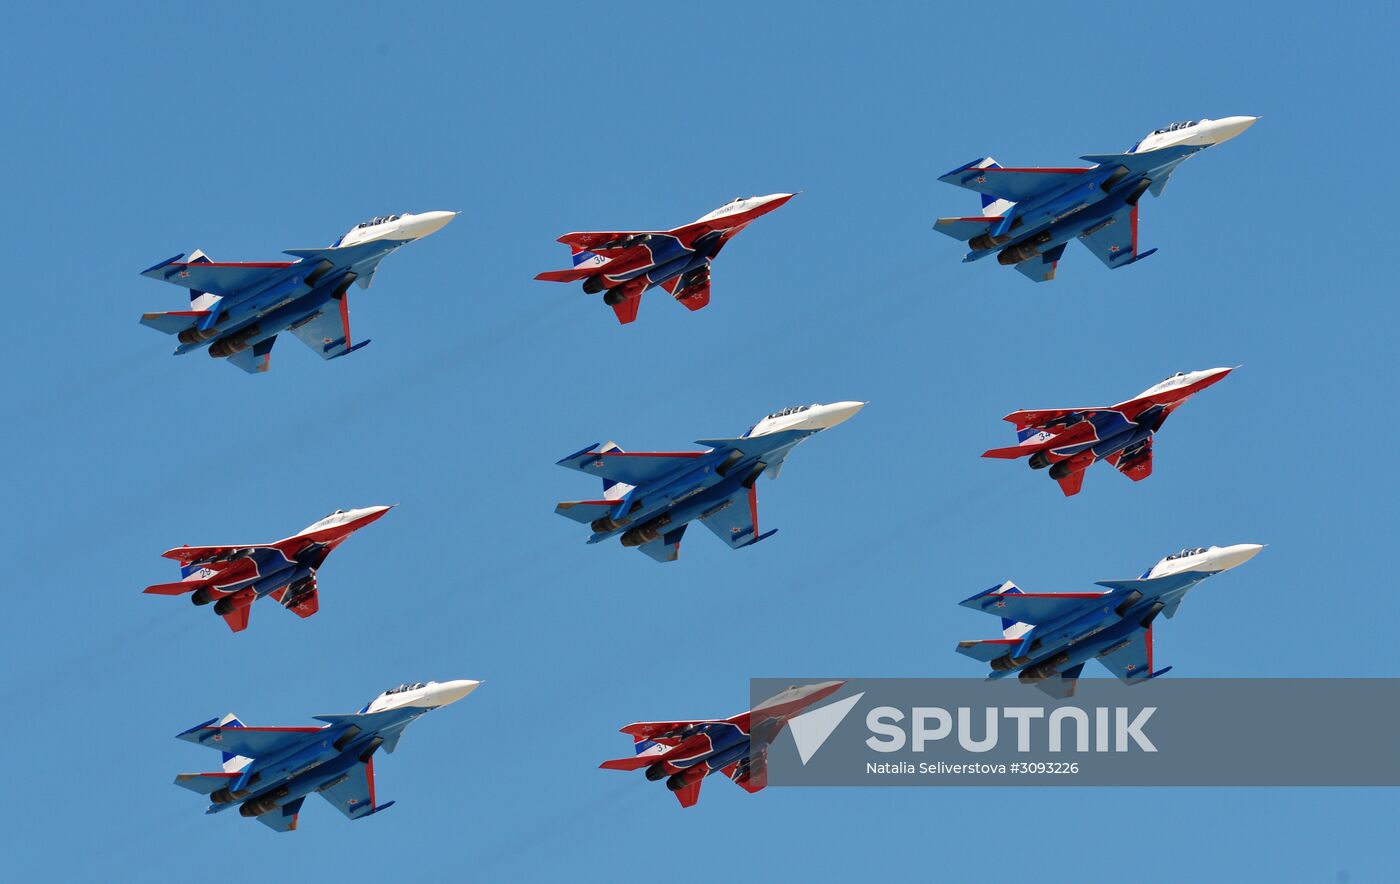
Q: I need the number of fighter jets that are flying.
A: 9